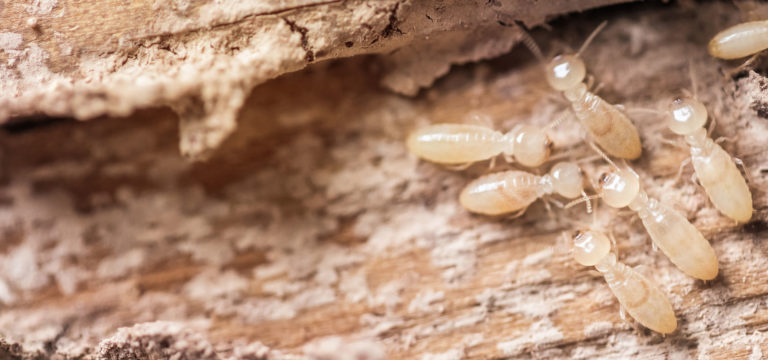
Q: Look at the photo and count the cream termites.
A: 7